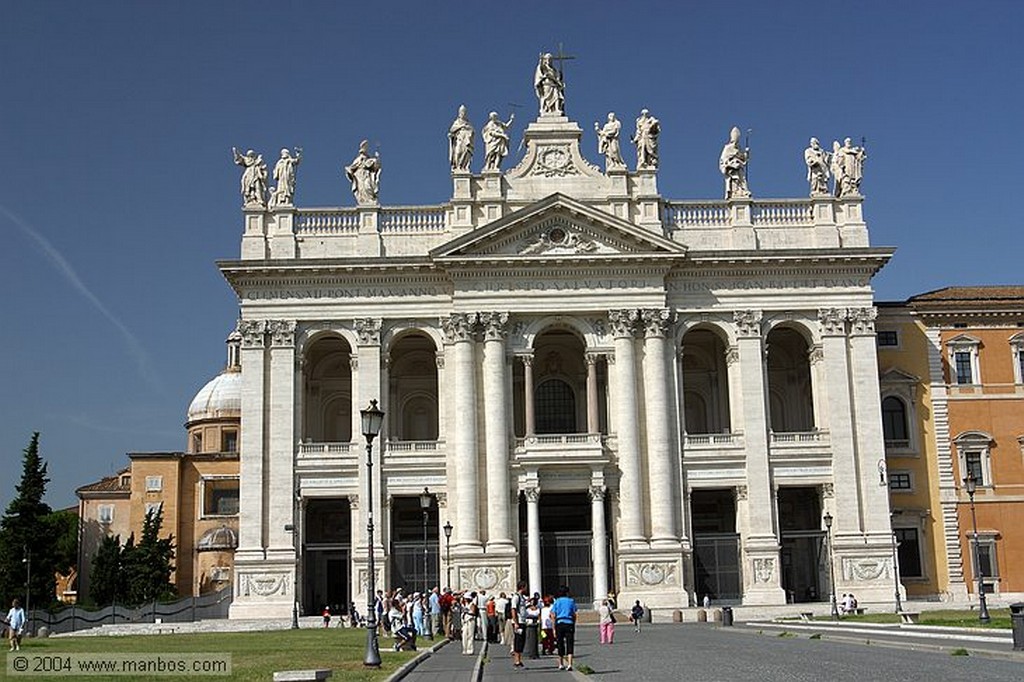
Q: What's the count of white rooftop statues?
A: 11